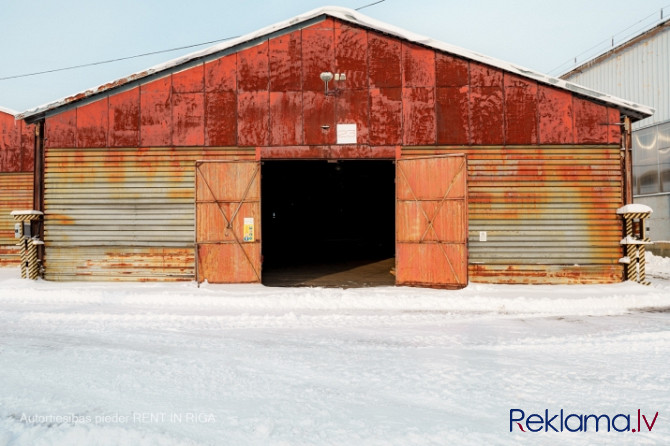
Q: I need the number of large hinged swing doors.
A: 2